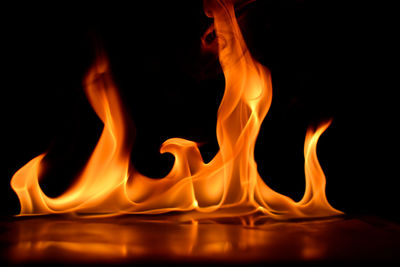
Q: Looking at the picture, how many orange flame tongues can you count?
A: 5